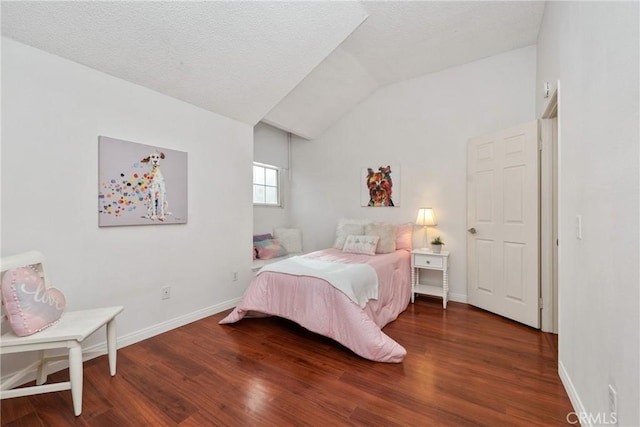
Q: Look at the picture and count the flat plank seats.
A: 1